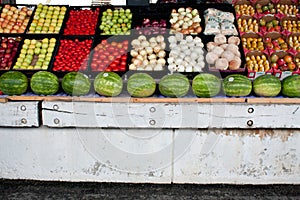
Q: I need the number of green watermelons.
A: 10